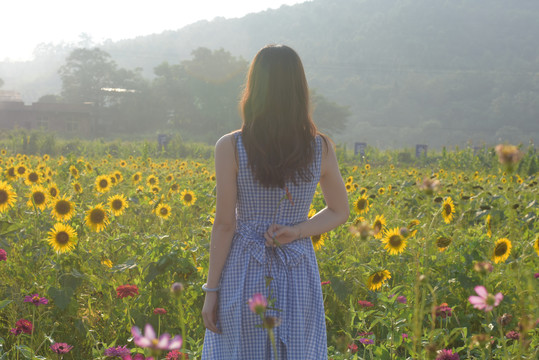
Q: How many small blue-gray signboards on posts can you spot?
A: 3